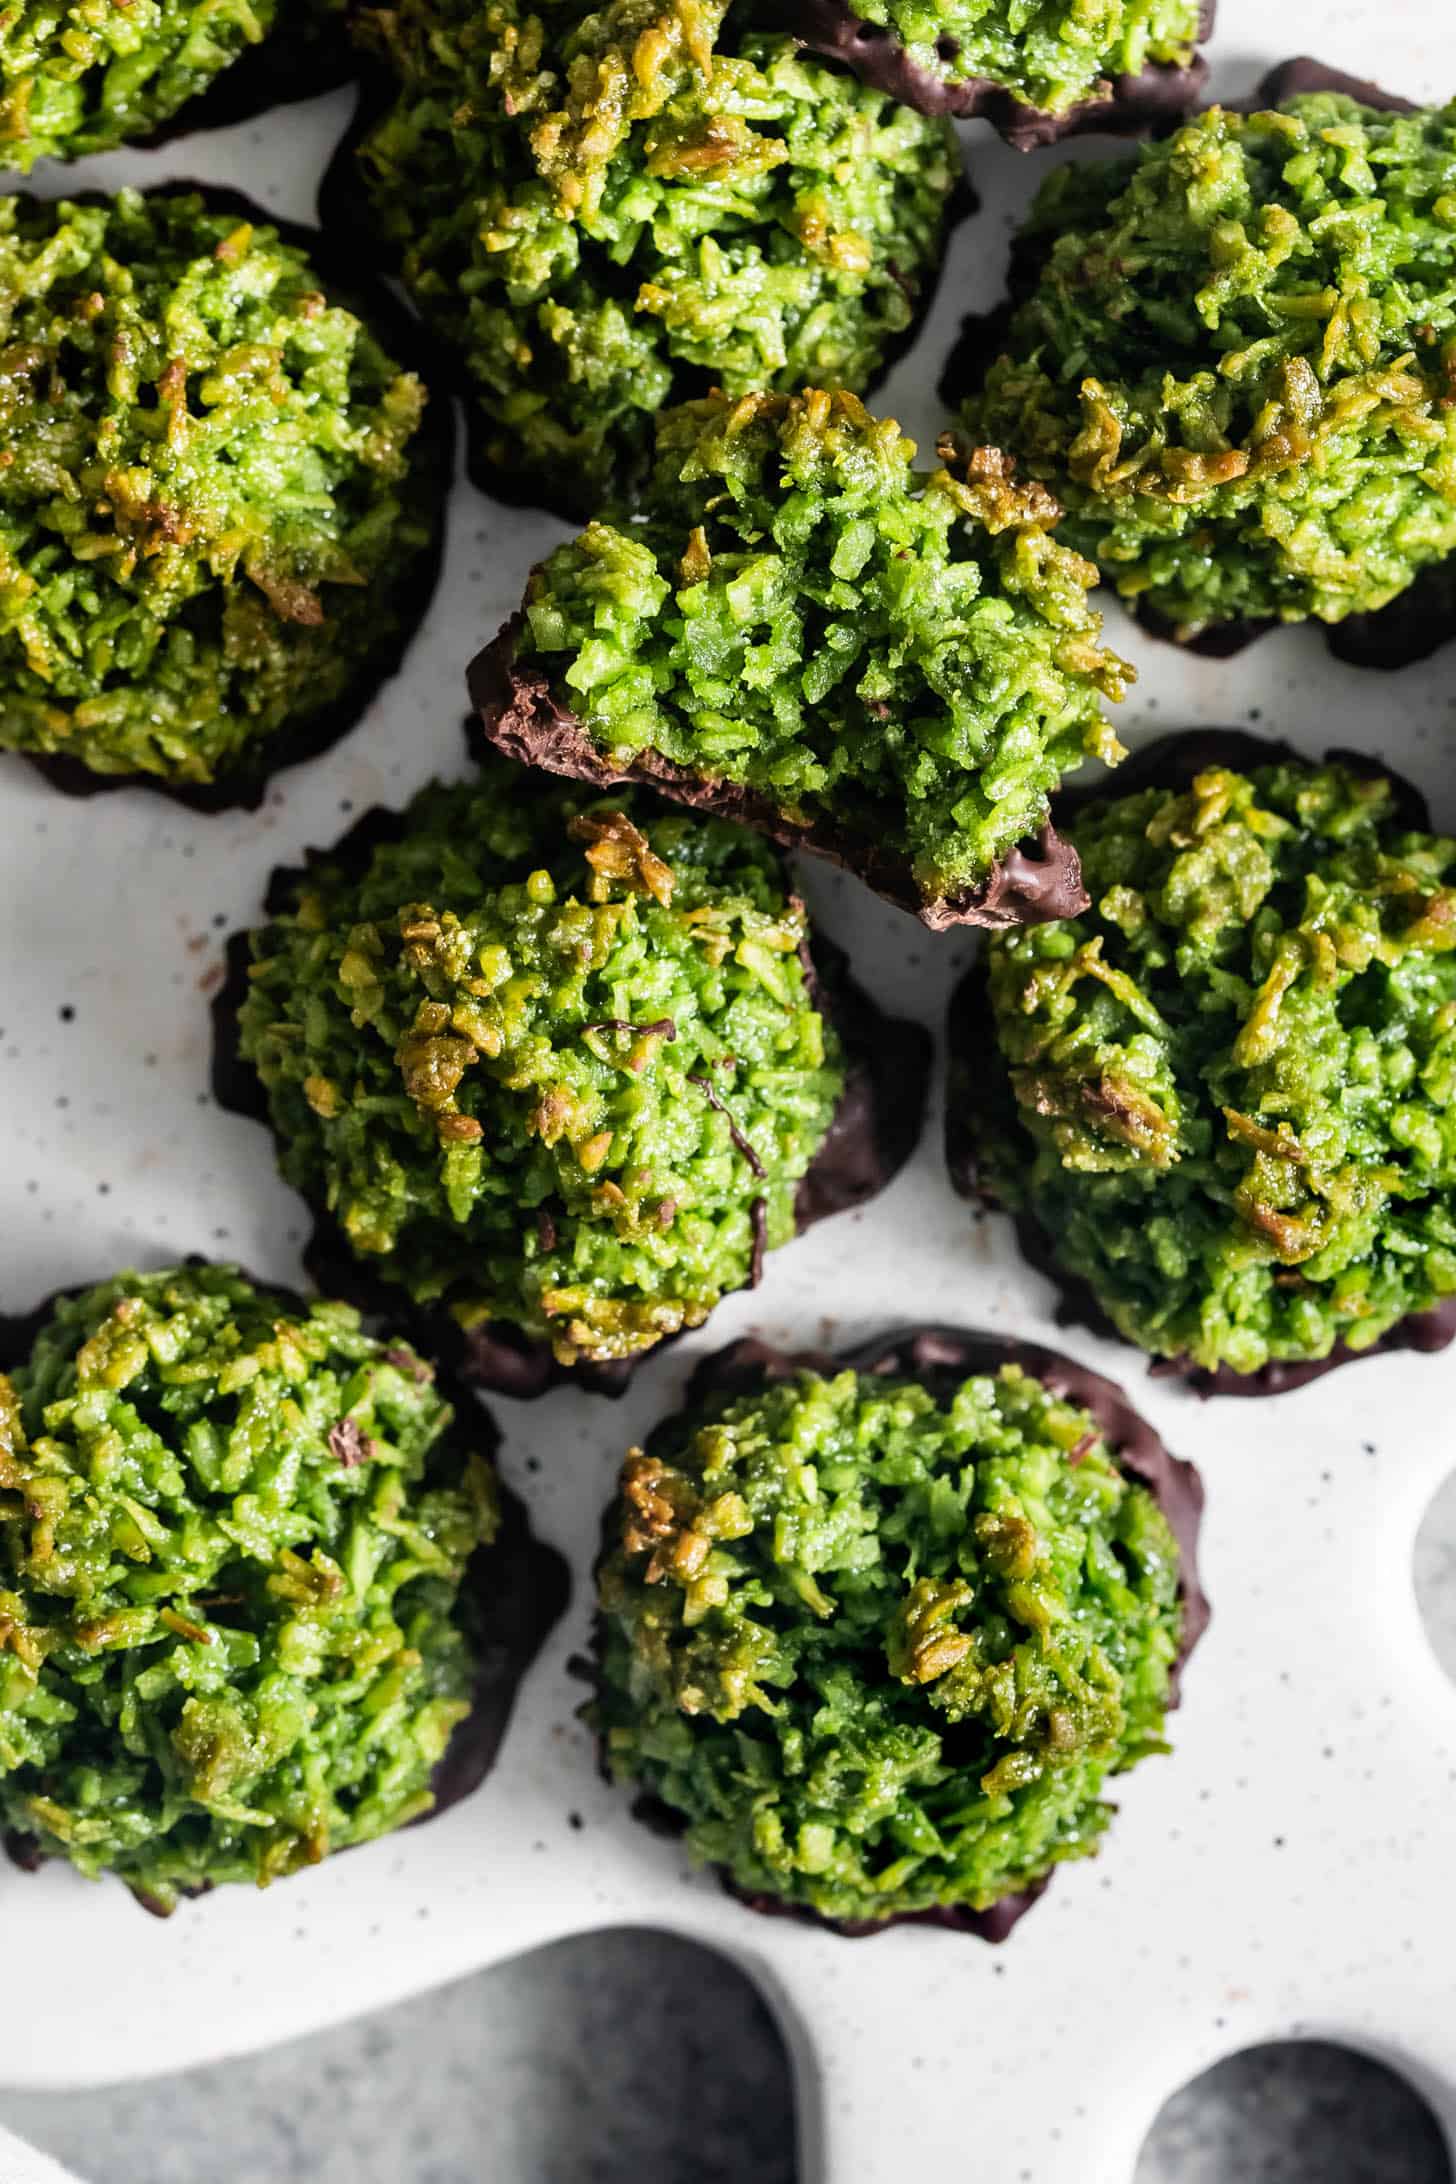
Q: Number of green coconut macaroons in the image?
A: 10